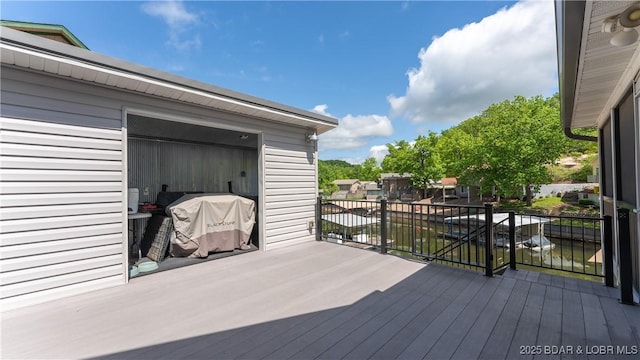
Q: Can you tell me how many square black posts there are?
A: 6